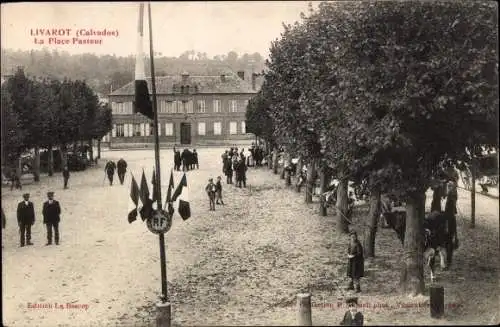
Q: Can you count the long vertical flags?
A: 1